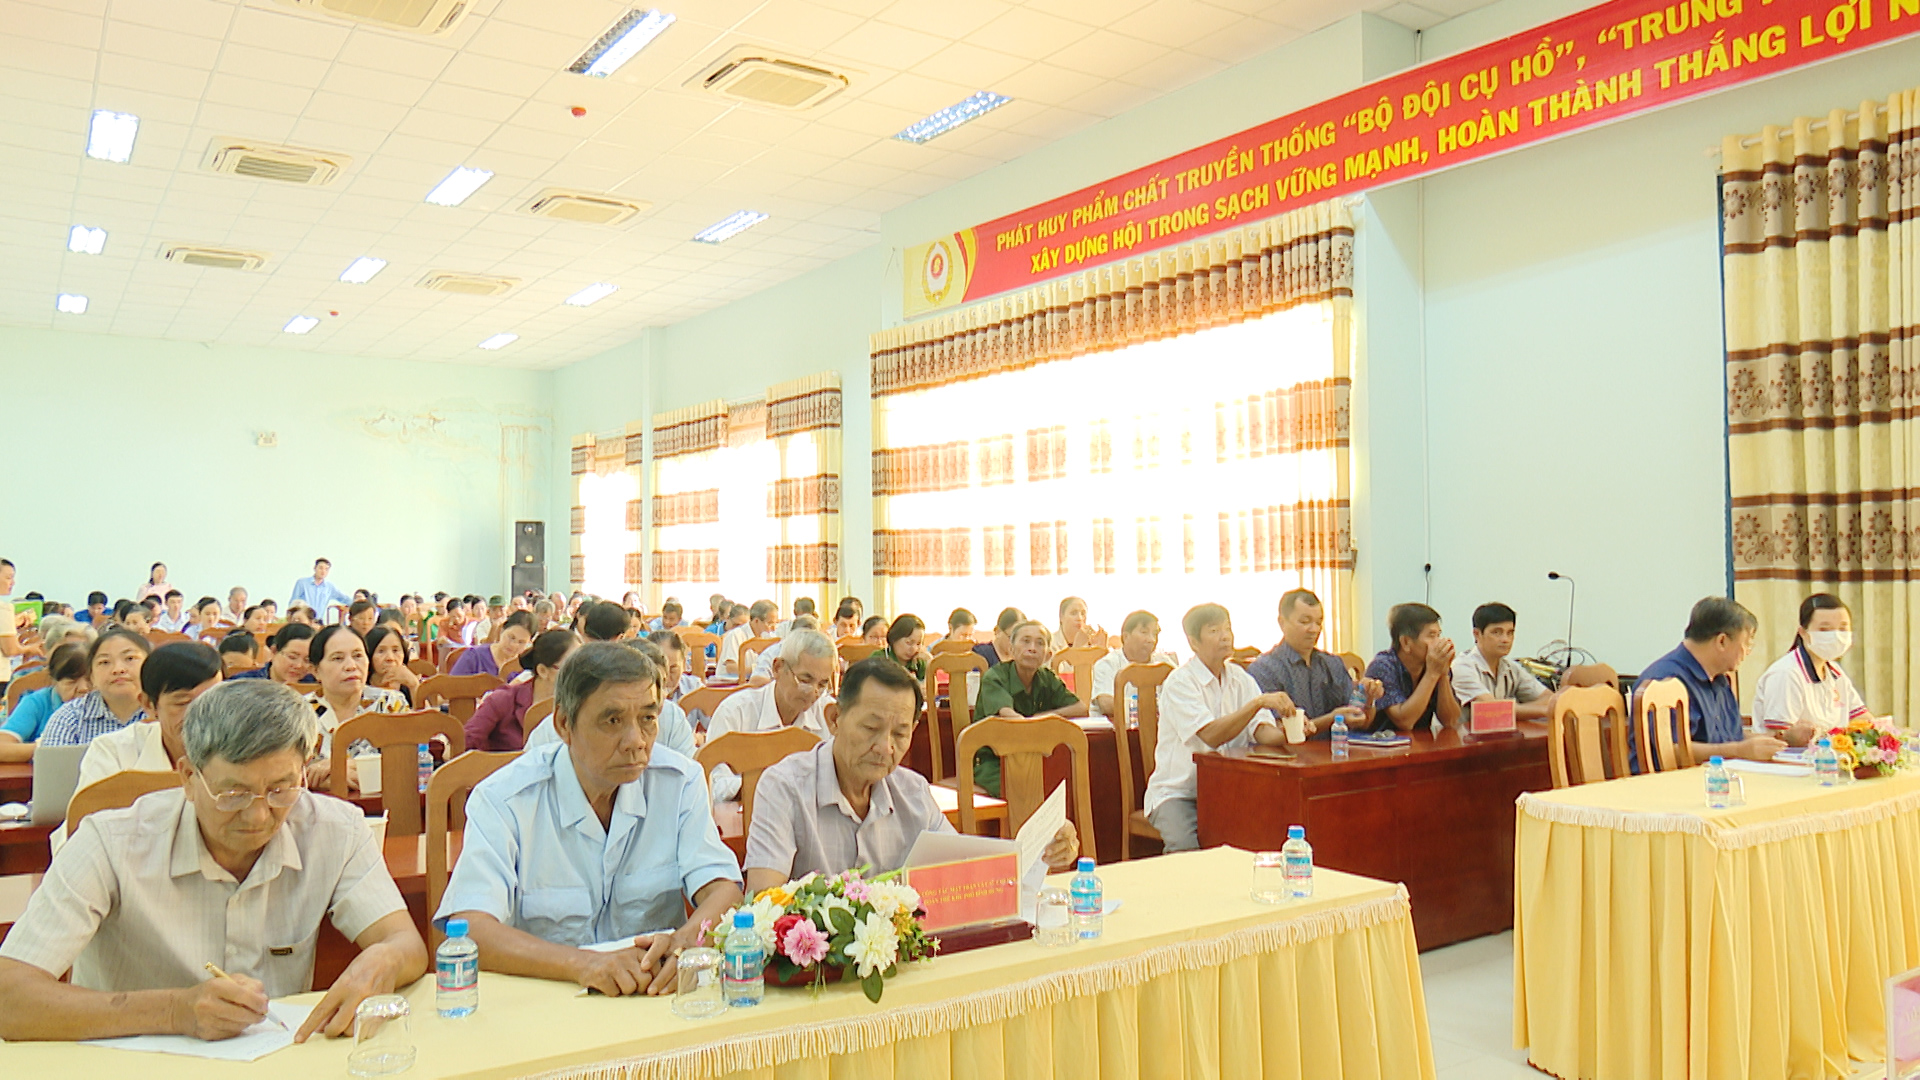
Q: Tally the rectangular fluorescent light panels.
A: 11